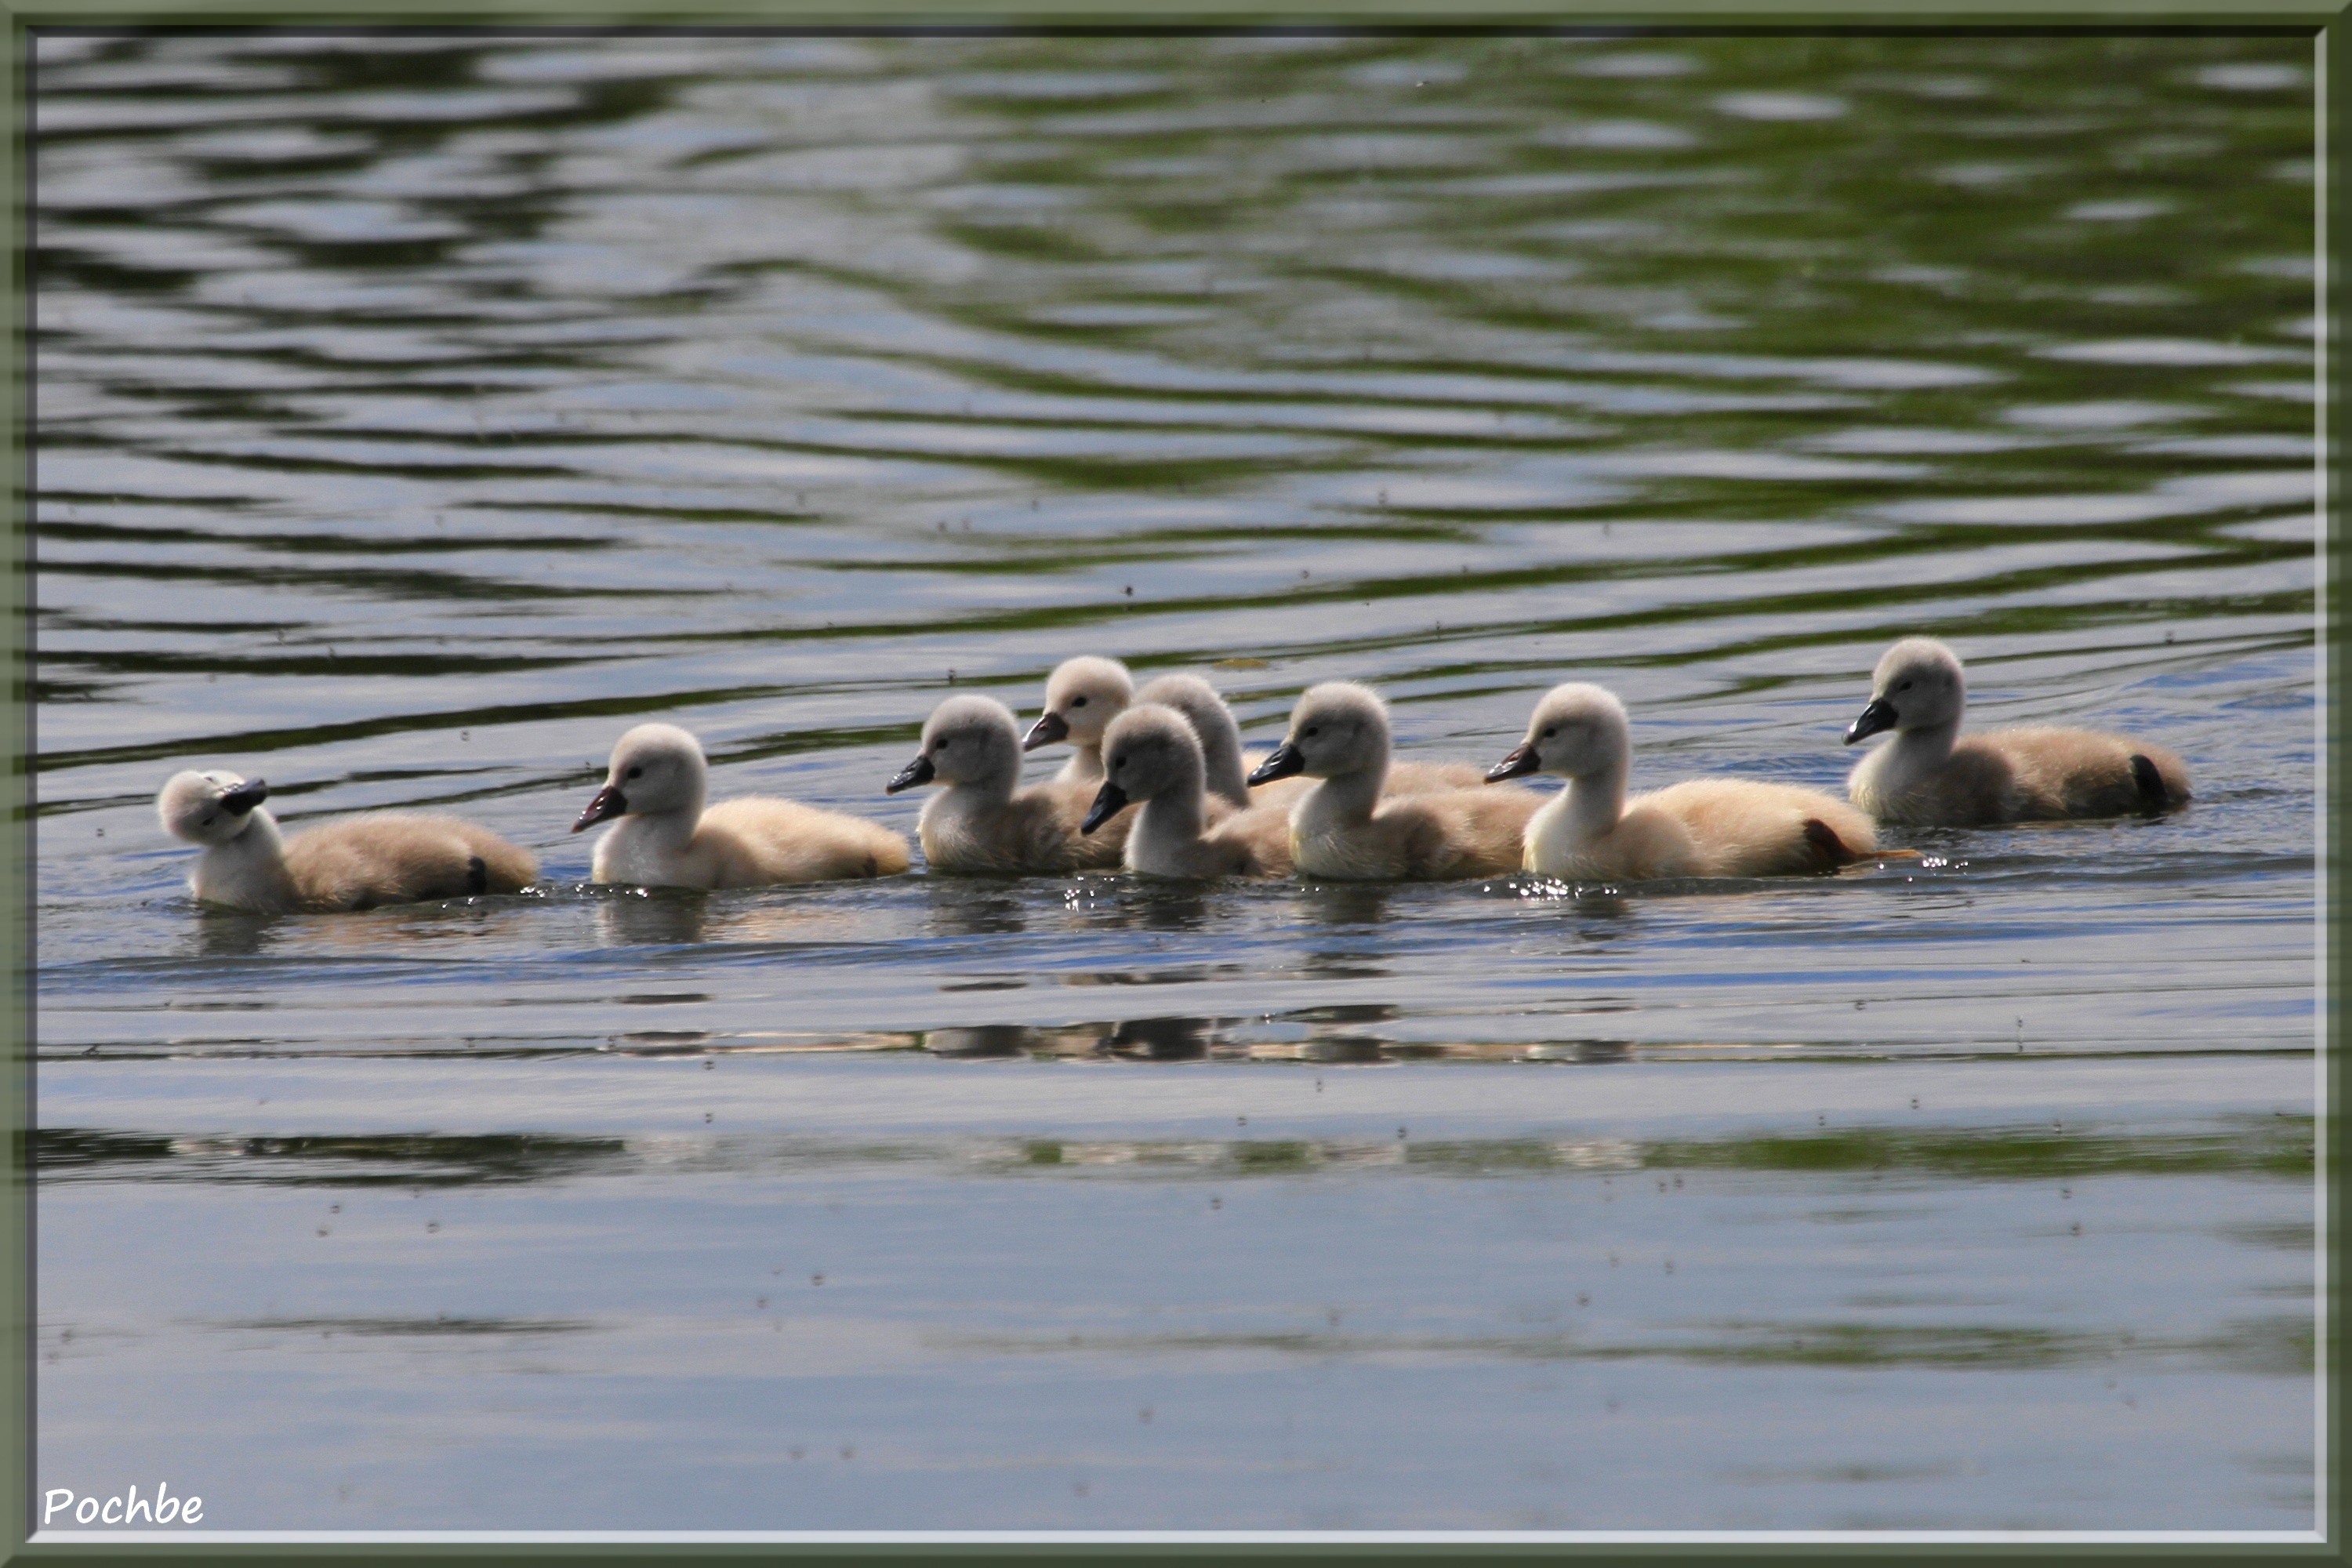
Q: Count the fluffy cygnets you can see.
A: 9